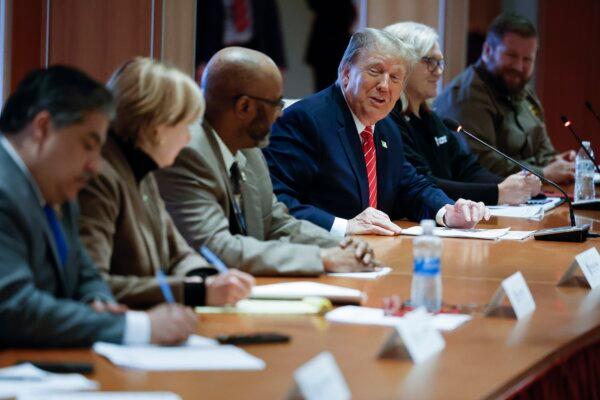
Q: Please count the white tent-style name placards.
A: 4